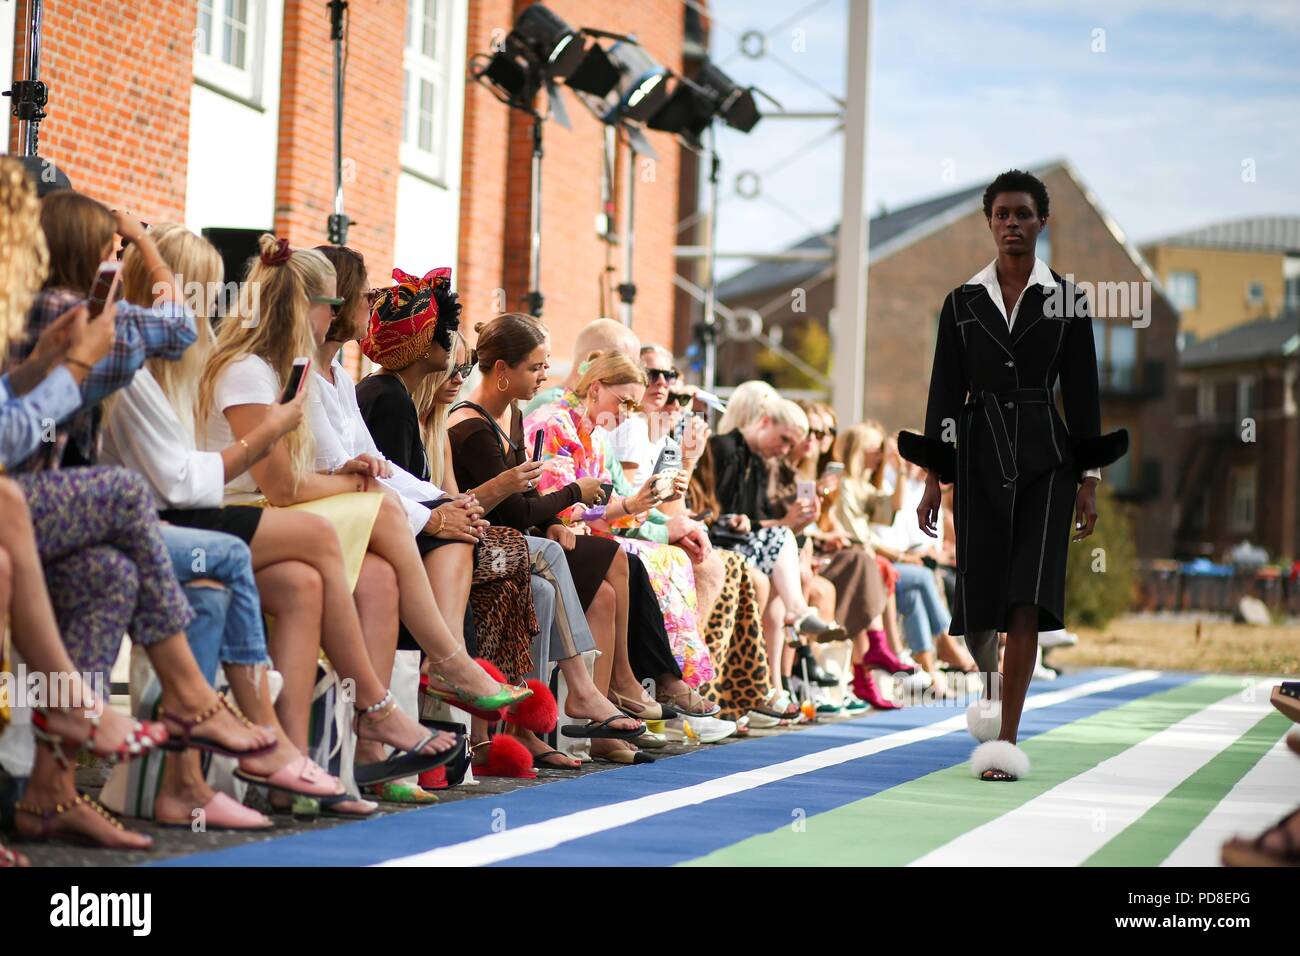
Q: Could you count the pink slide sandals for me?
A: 2